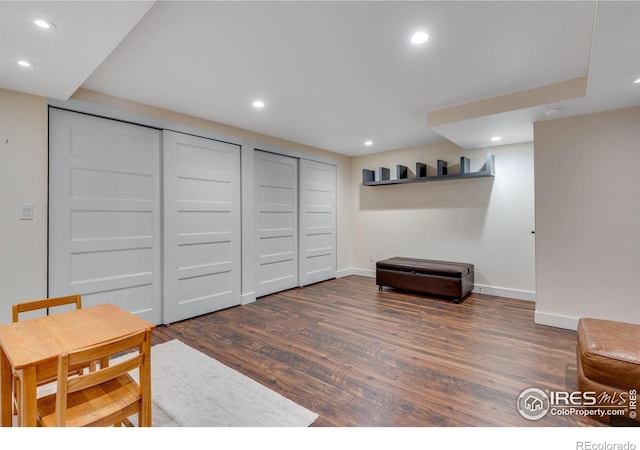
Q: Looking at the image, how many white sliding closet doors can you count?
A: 4